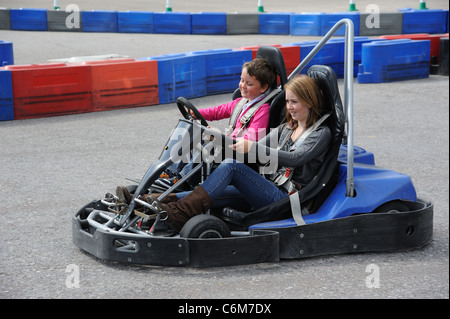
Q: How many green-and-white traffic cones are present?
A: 5